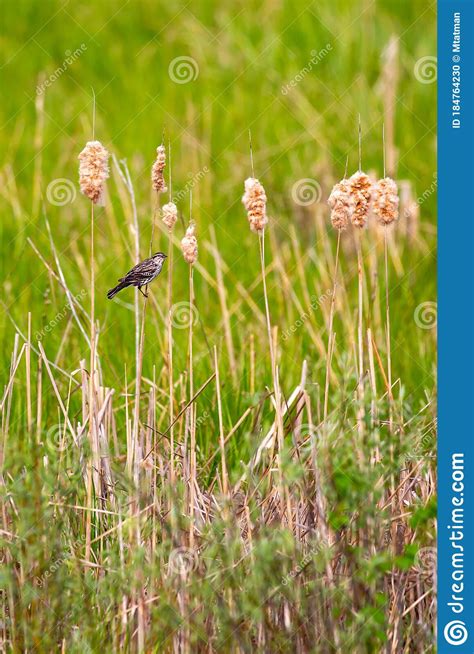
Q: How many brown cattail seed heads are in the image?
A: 8